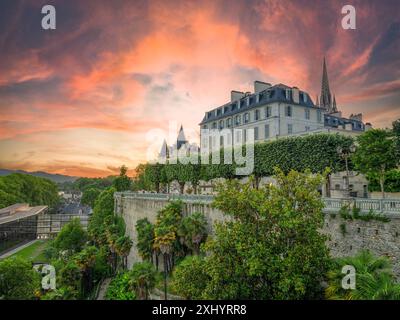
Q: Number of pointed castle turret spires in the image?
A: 2